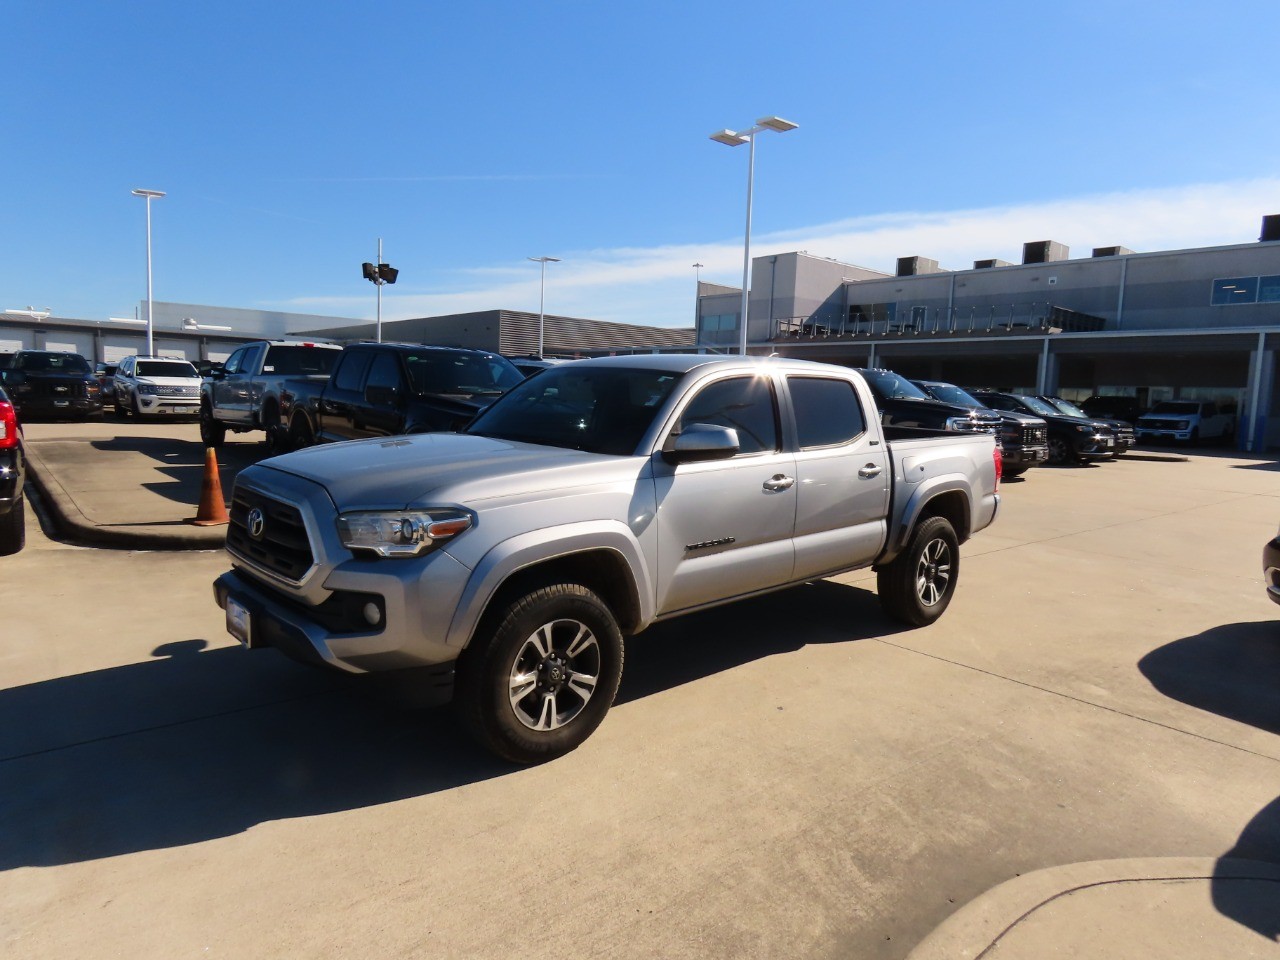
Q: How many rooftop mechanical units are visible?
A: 5